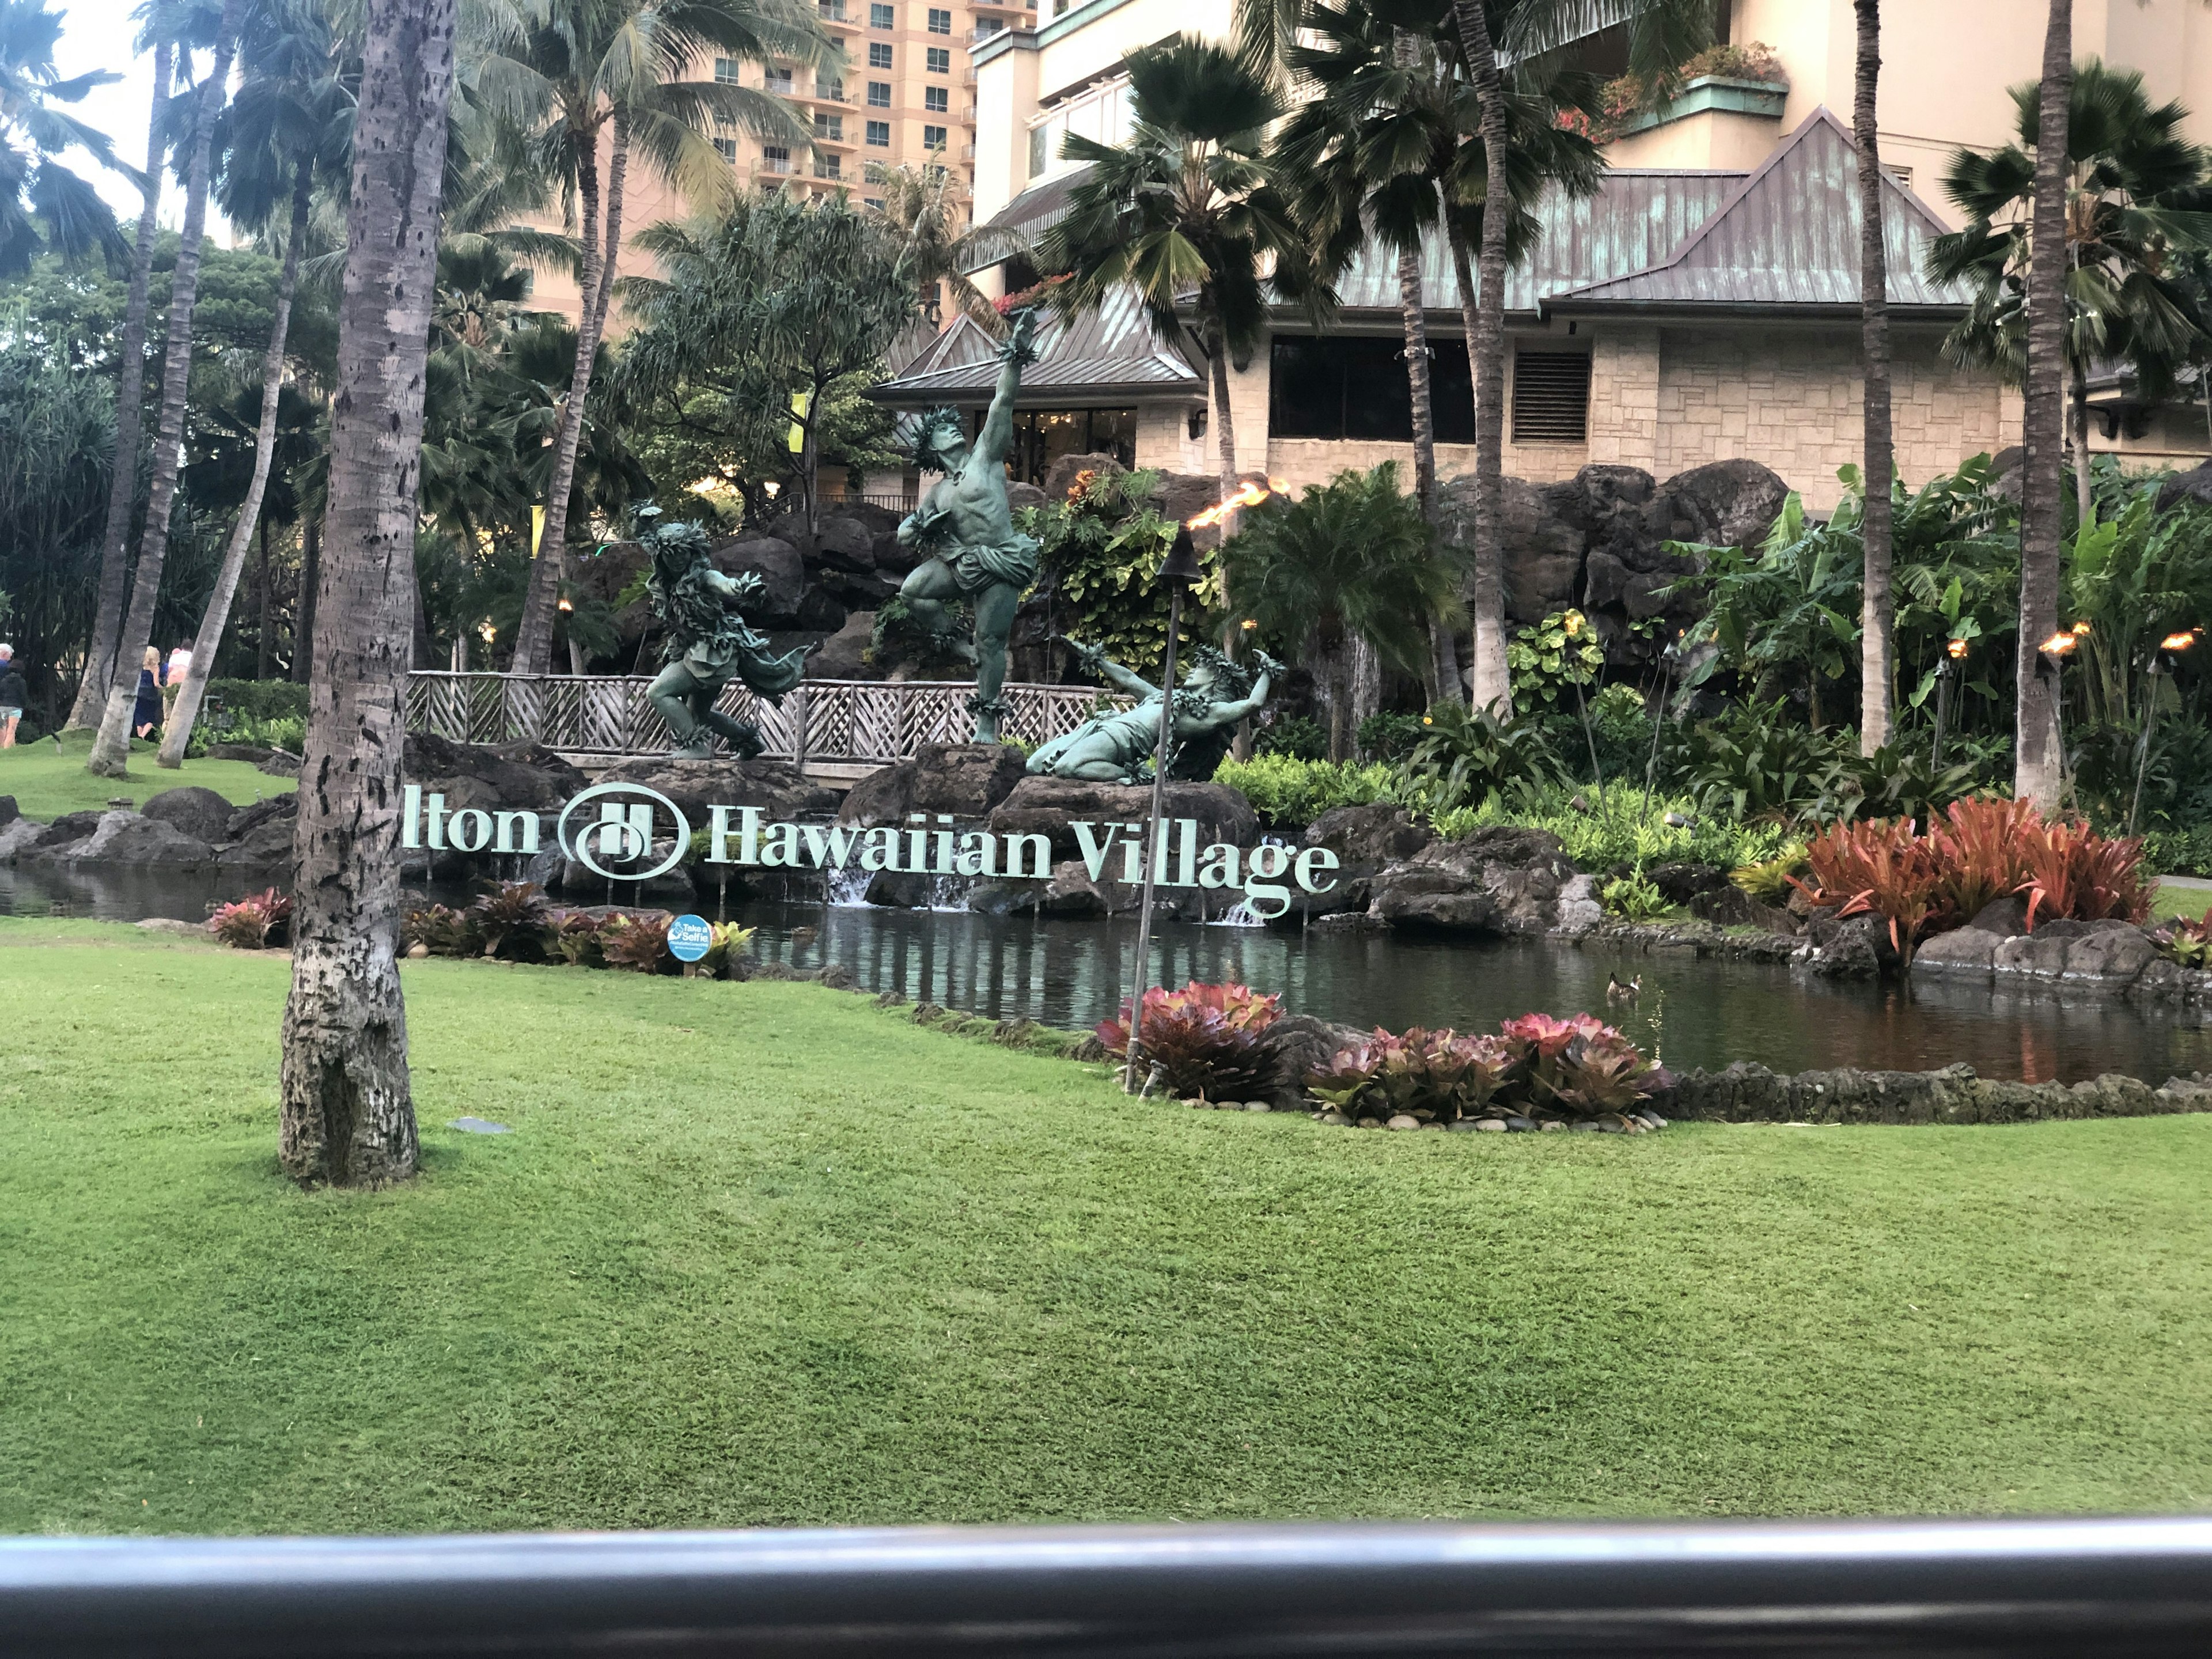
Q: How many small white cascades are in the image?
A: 3